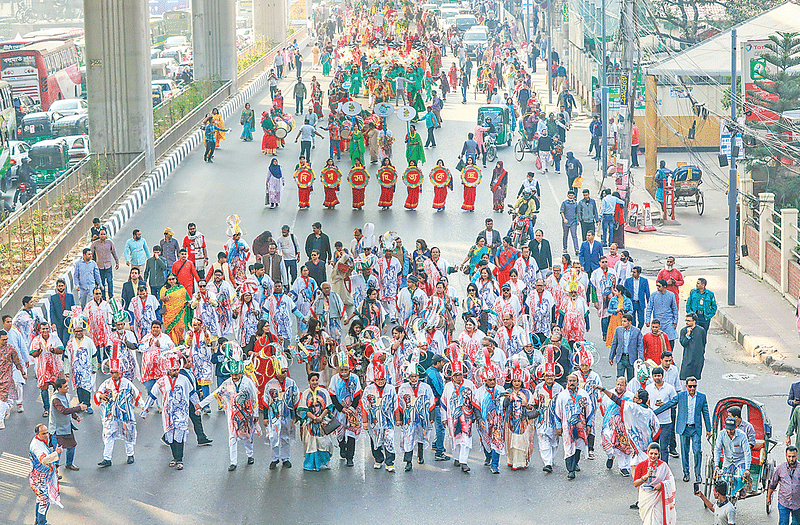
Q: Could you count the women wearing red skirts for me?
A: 7